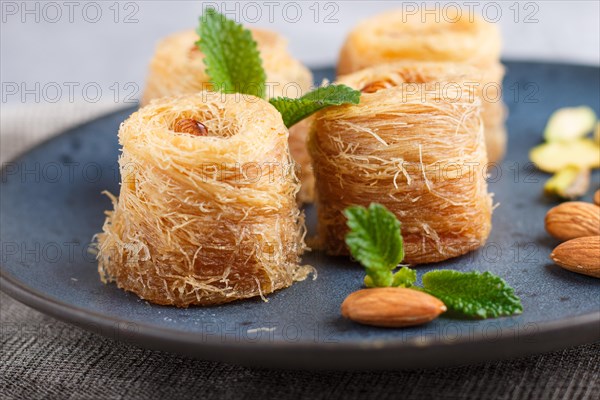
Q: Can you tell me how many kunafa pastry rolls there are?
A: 4